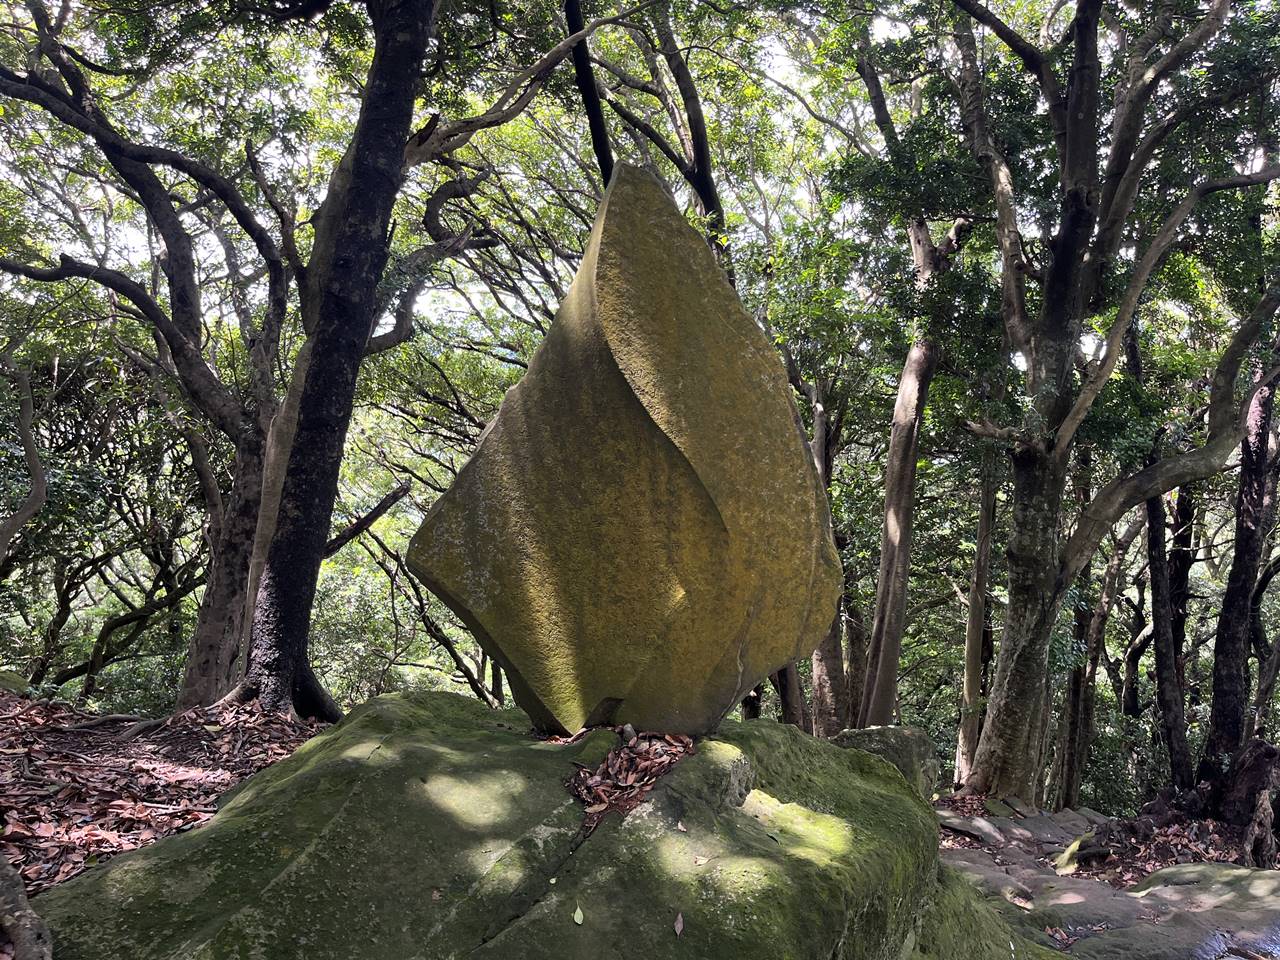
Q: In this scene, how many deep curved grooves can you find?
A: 1